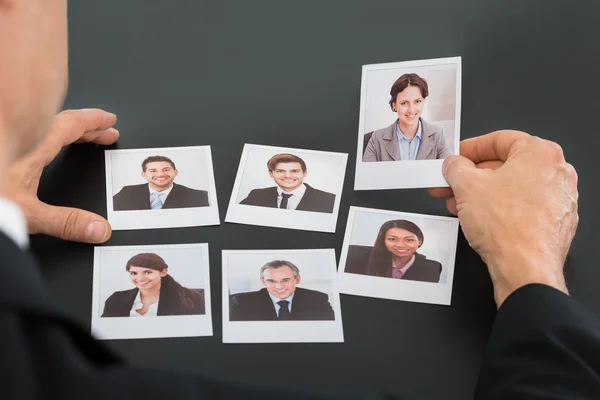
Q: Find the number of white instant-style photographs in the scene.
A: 6